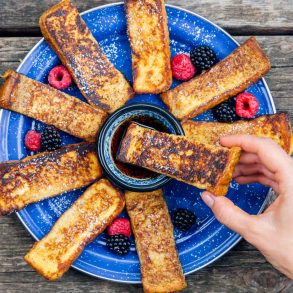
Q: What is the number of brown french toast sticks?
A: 9